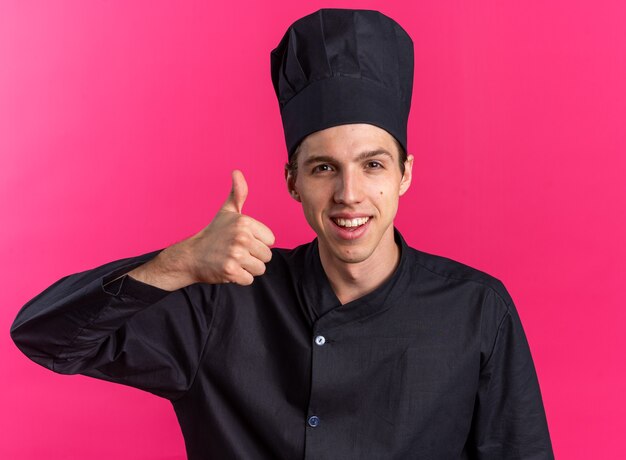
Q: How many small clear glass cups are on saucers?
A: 0